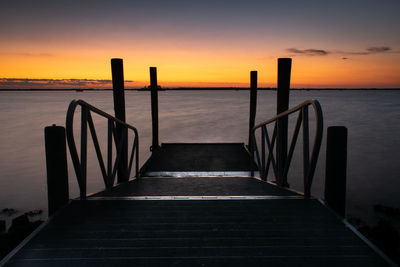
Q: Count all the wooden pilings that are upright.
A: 6